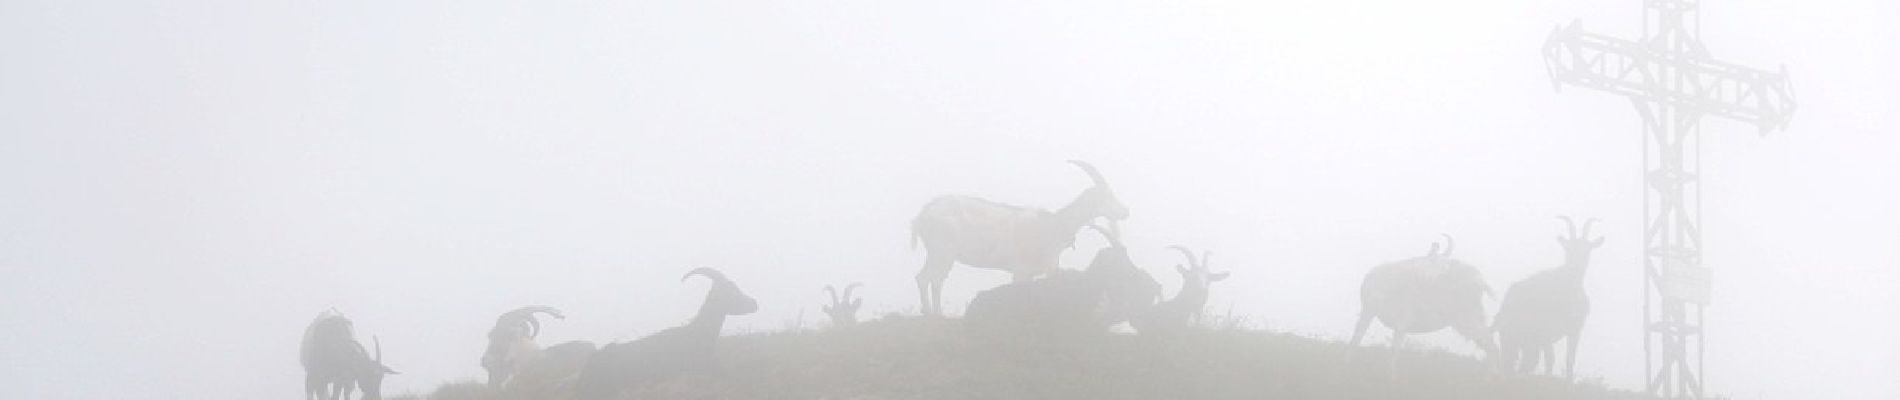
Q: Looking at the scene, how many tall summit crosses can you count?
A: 1